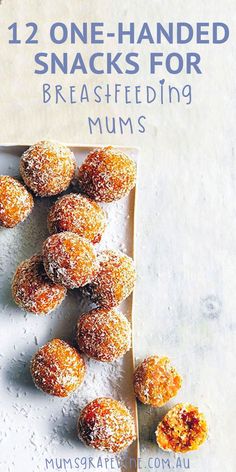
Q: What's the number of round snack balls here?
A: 12